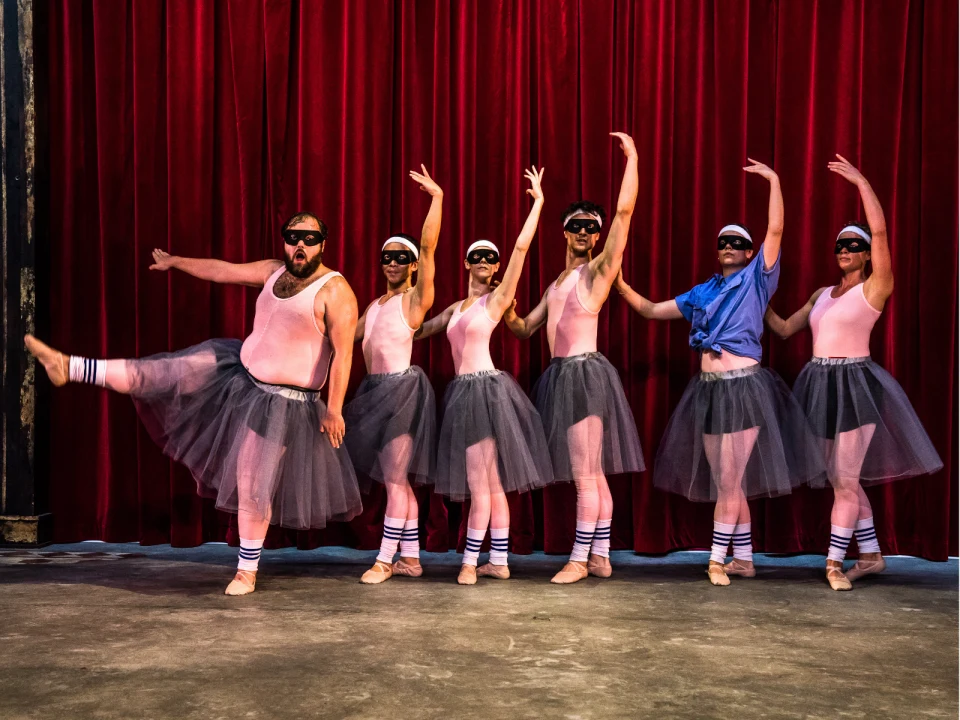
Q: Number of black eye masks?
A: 6